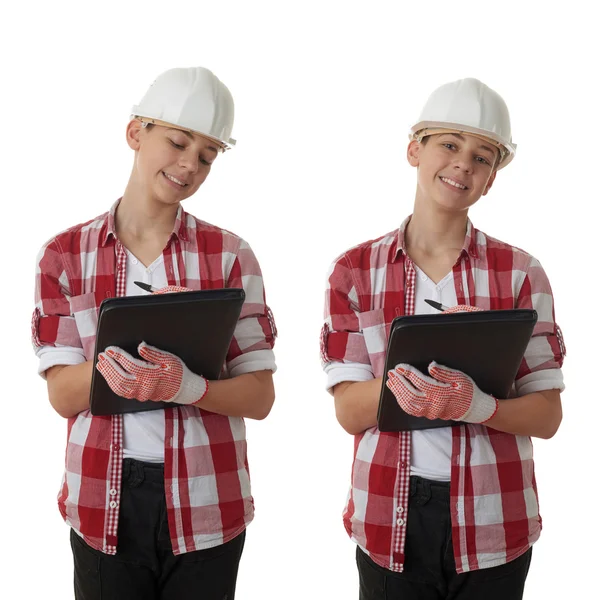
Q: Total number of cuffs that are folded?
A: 4